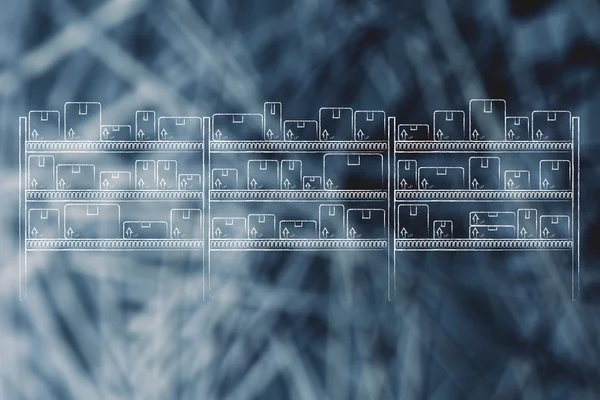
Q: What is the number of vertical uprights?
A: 4